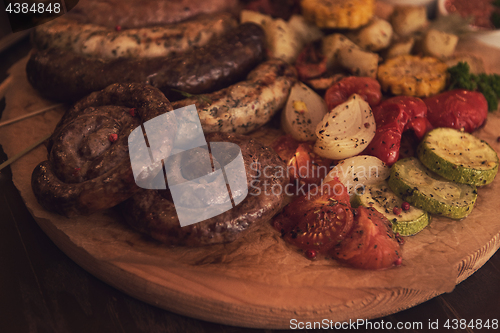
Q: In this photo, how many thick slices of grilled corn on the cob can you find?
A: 2